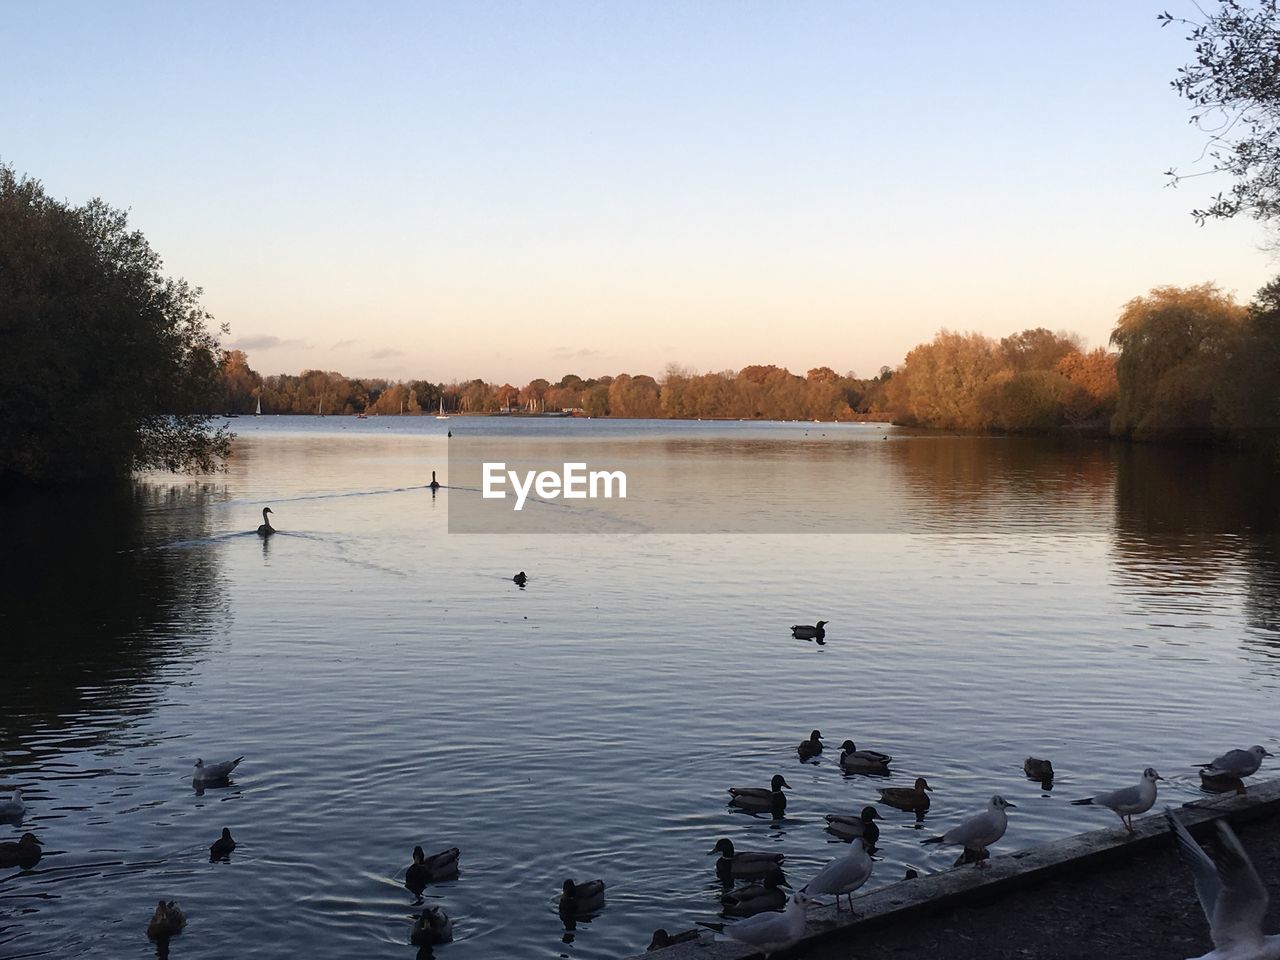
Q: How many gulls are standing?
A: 5